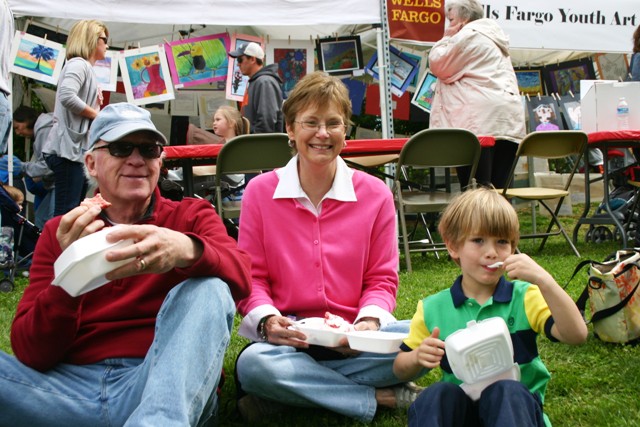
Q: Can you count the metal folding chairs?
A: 3